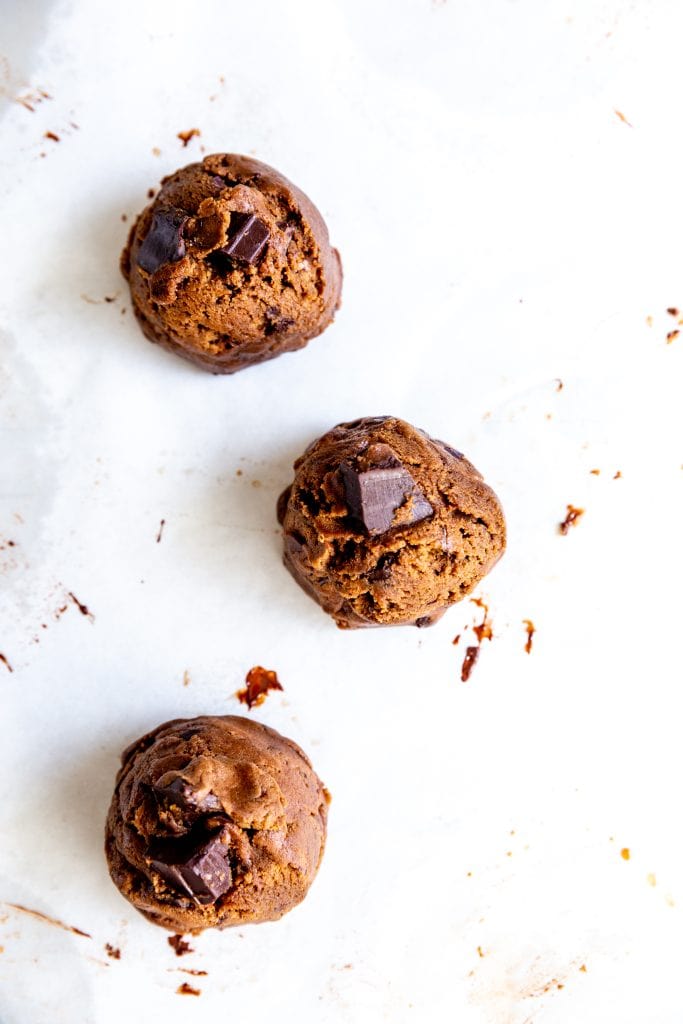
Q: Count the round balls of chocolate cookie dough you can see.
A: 3